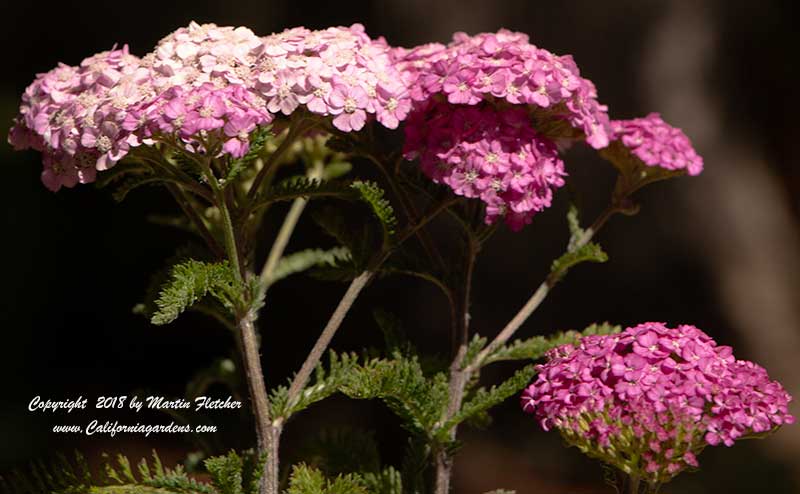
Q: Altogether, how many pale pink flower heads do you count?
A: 1